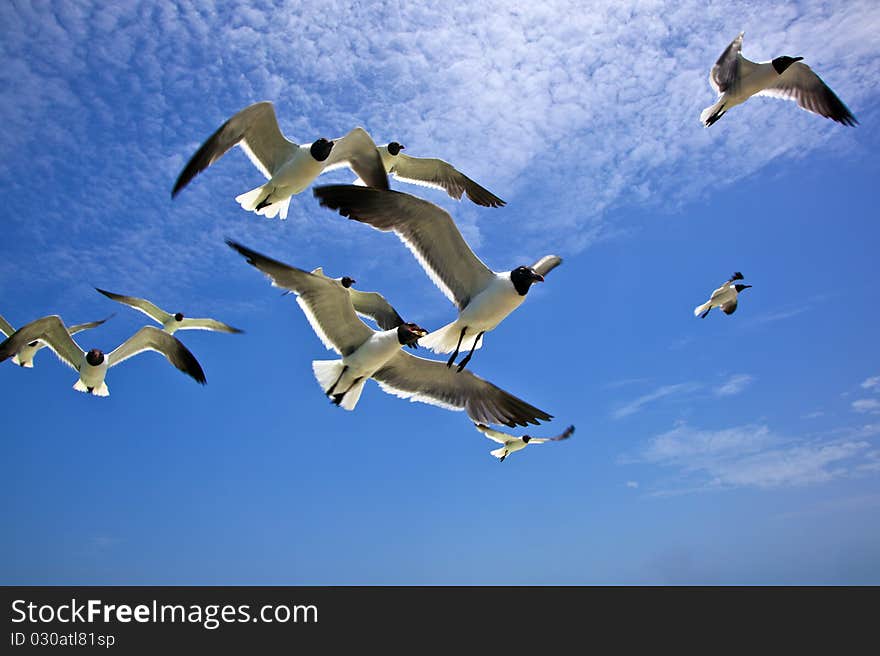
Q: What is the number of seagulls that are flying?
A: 11